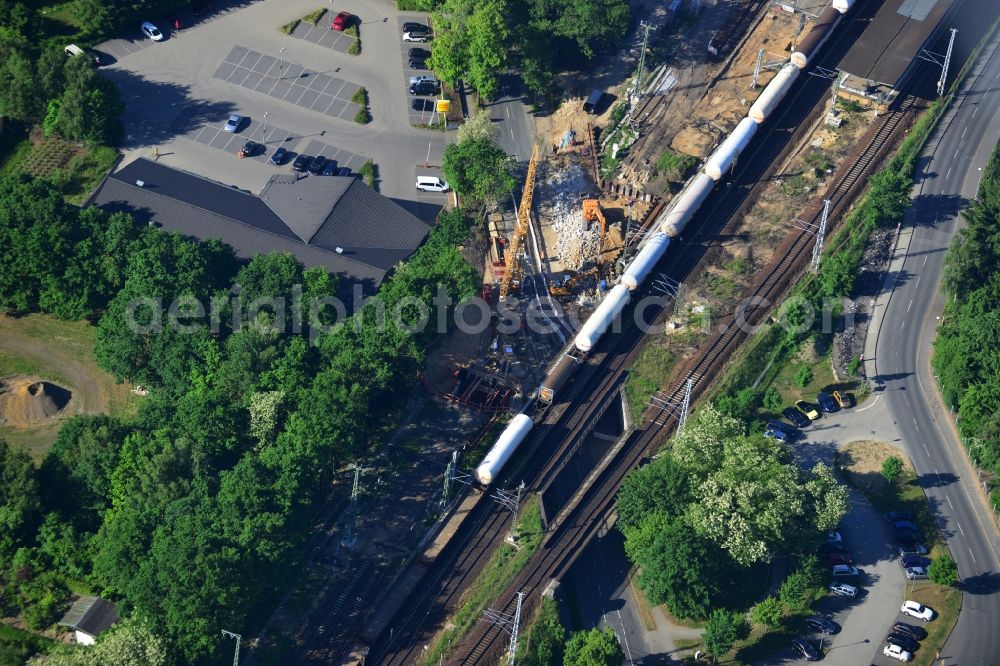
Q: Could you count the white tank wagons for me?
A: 7